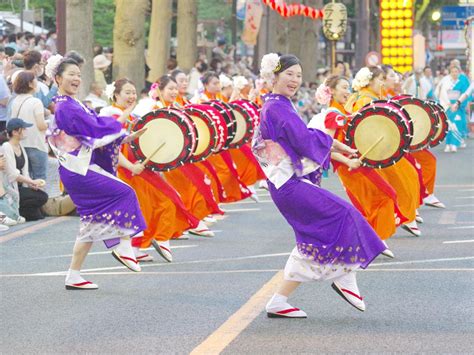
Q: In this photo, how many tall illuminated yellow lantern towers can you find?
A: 1